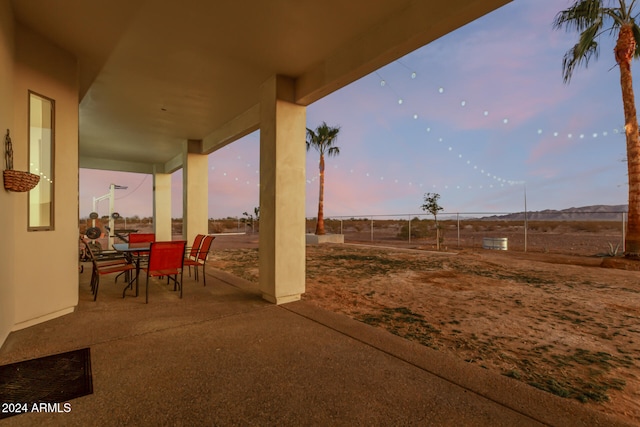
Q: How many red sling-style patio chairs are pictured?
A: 6